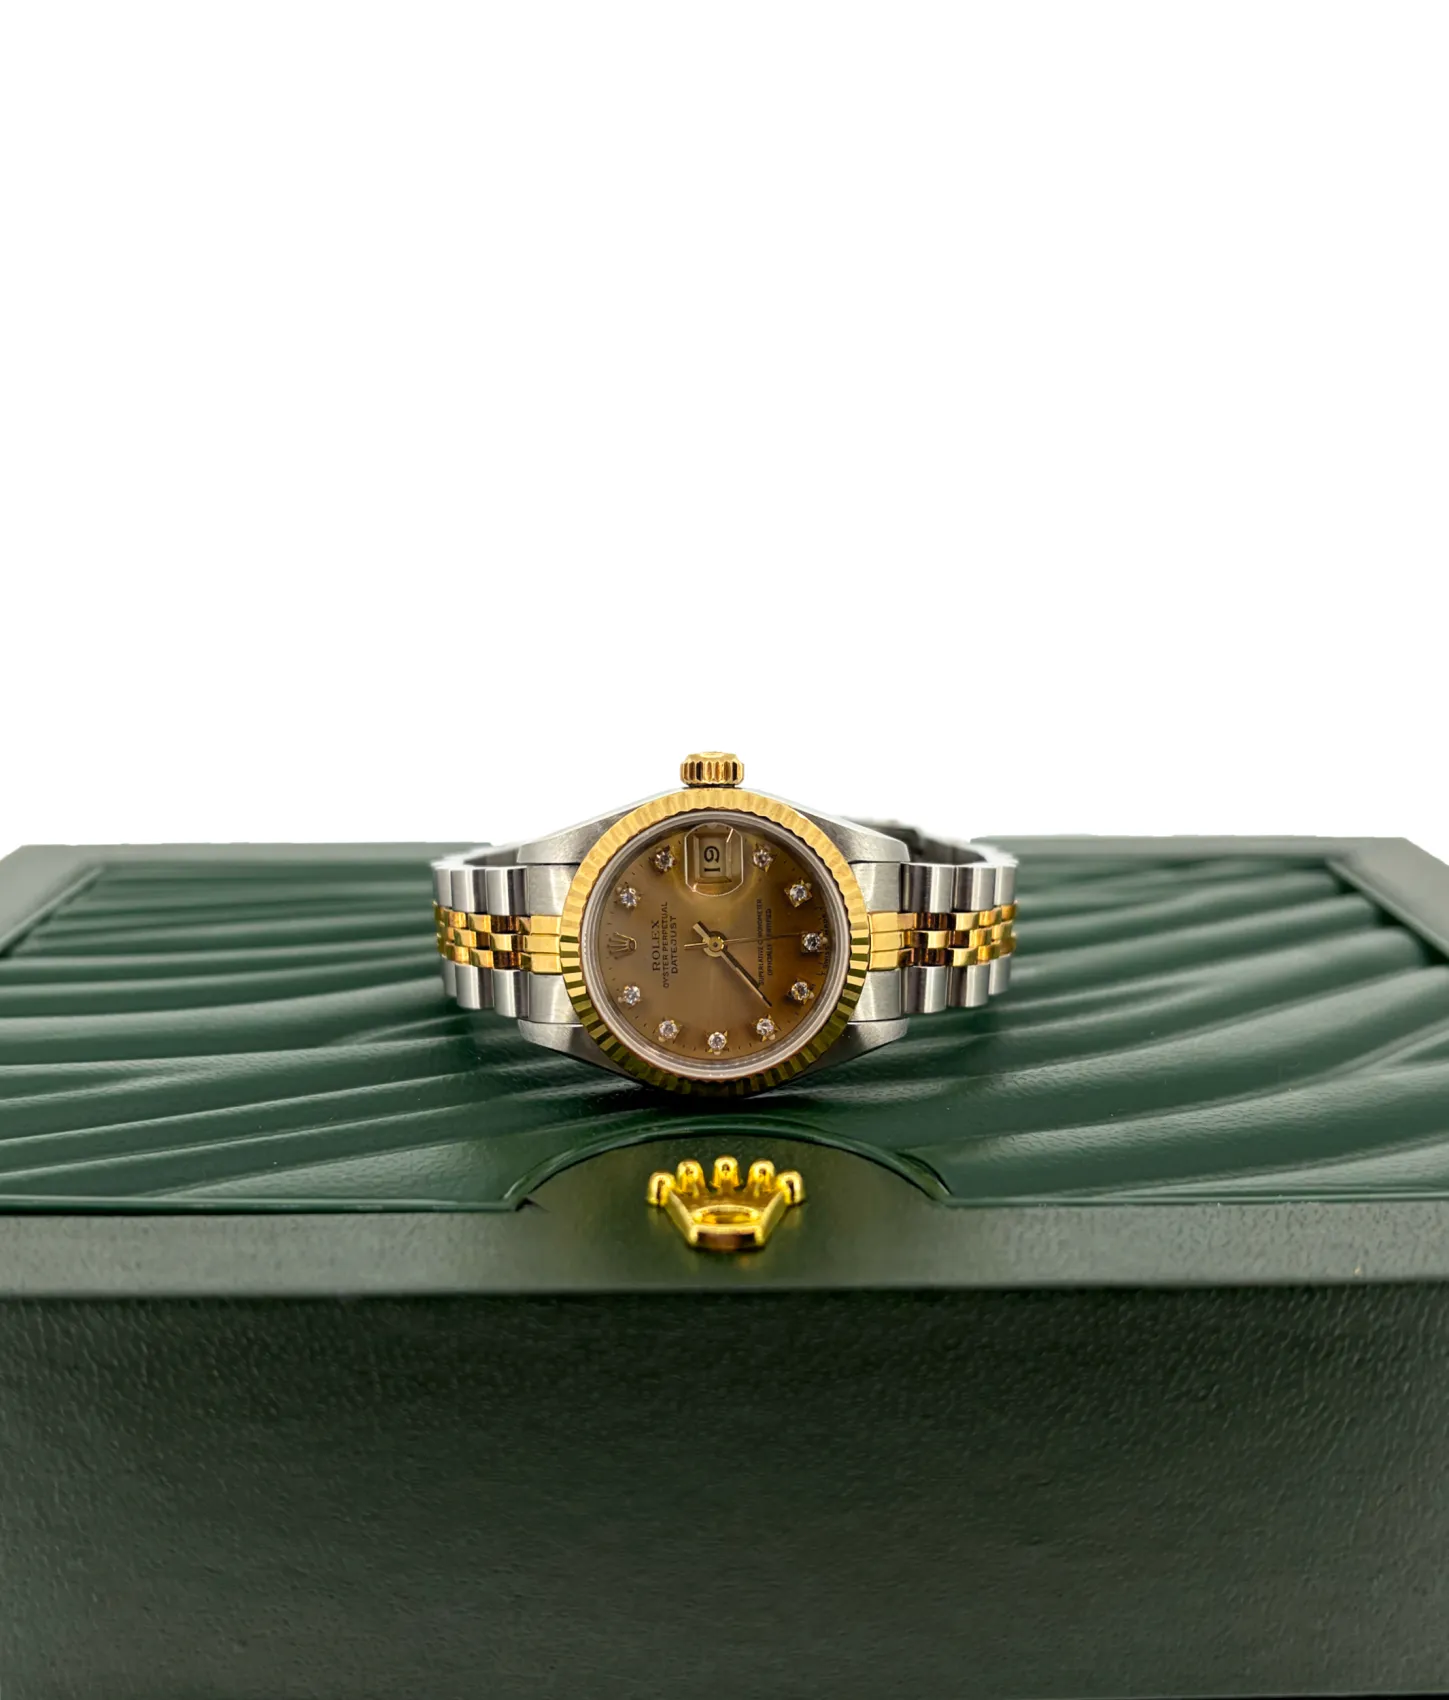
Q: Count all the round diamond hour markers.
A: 10